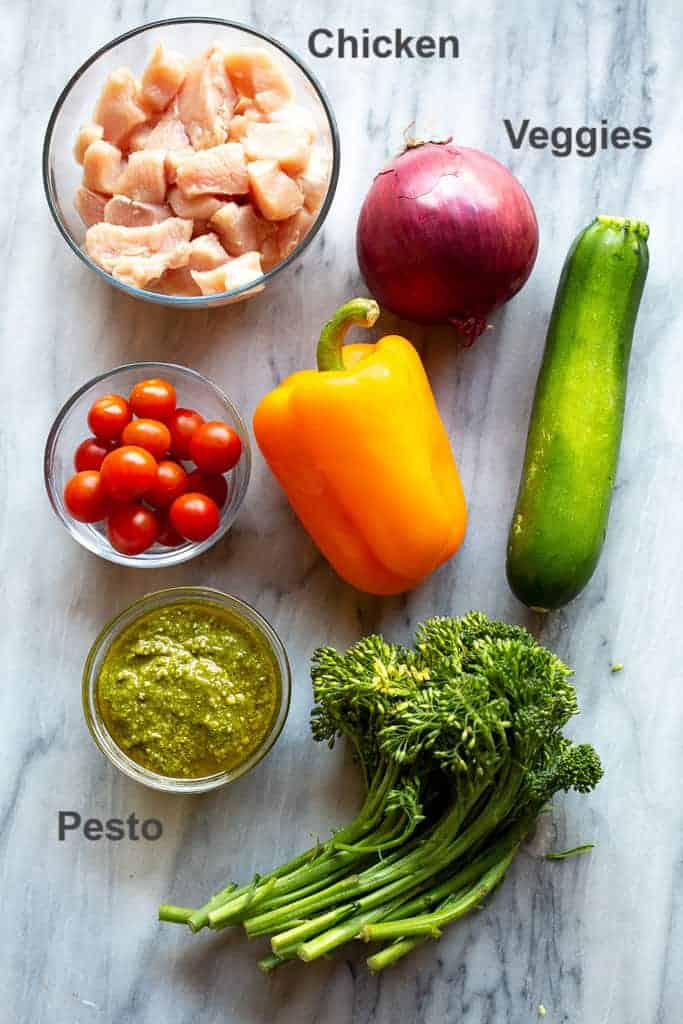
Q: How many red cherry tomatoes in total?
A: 13